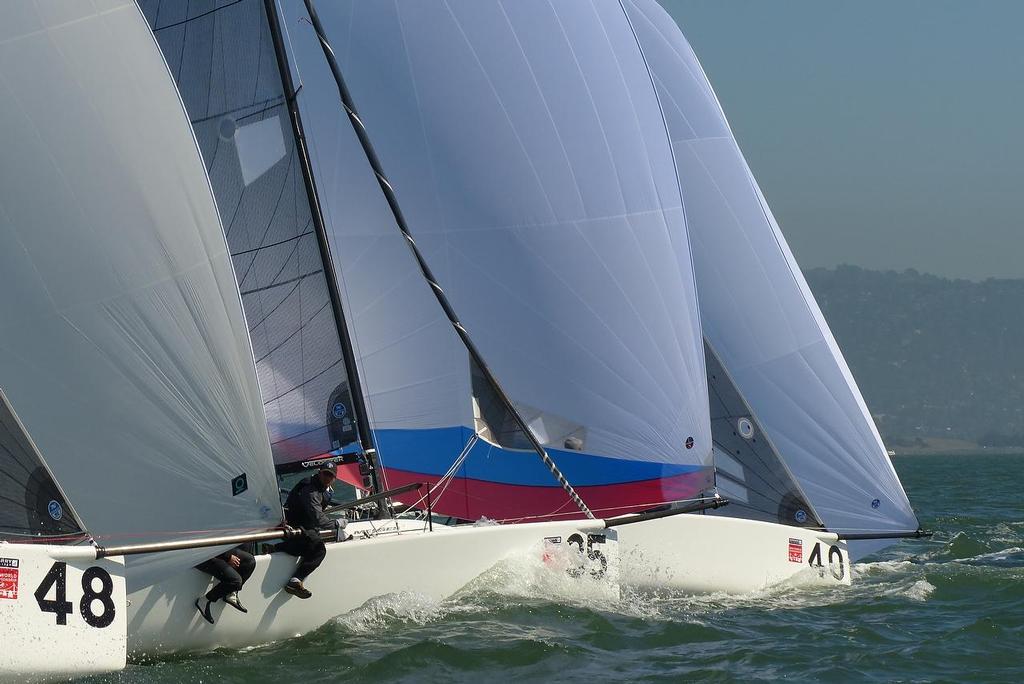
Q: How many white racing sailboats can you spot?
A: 3